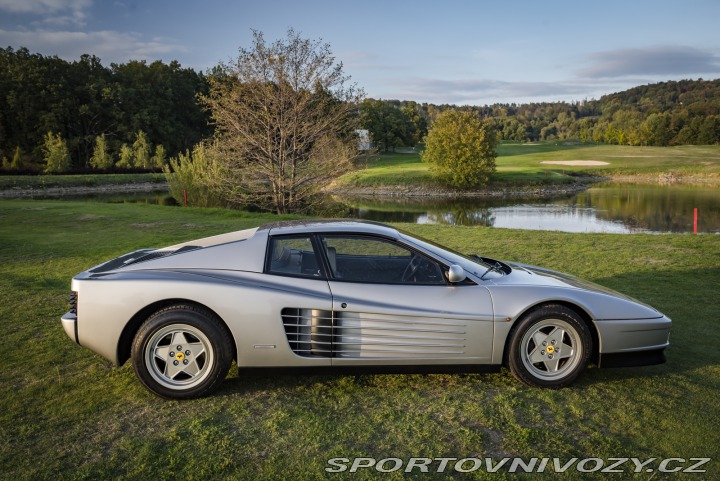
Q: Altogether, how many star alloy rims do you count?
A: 2